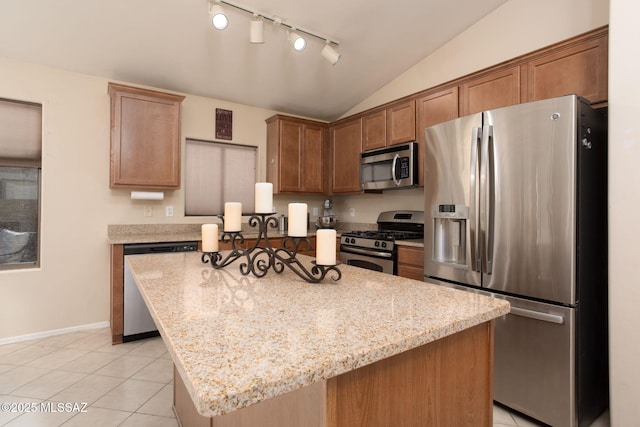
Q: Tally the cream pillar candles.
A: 5